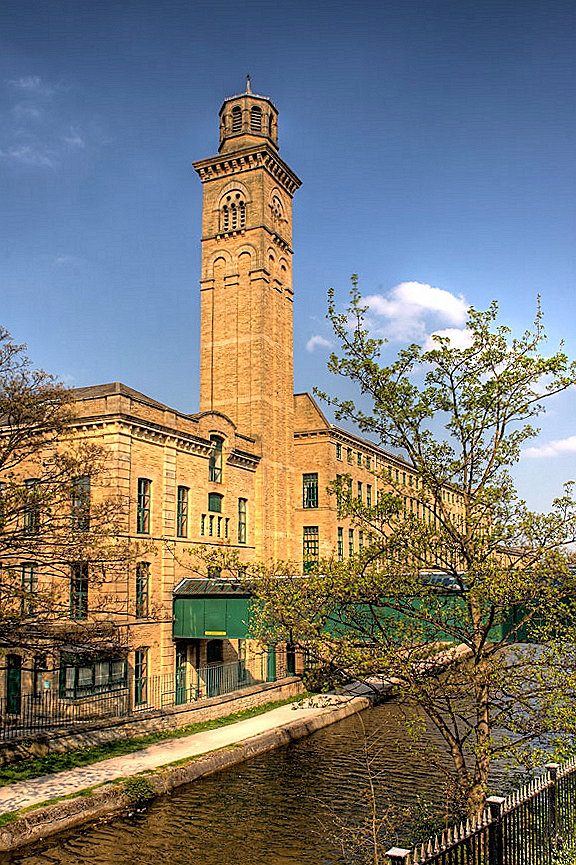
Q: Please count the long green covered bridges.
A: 1